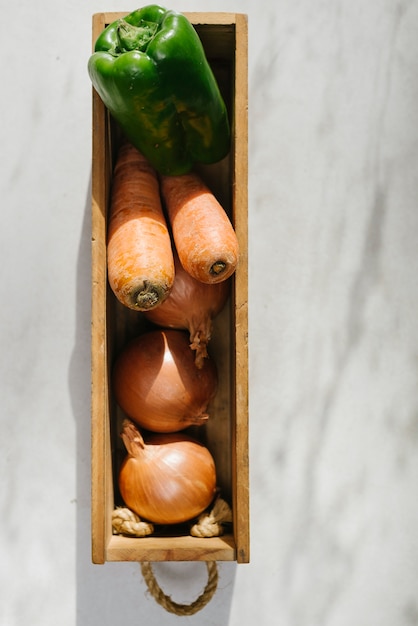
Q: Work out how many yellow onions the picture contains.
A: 3